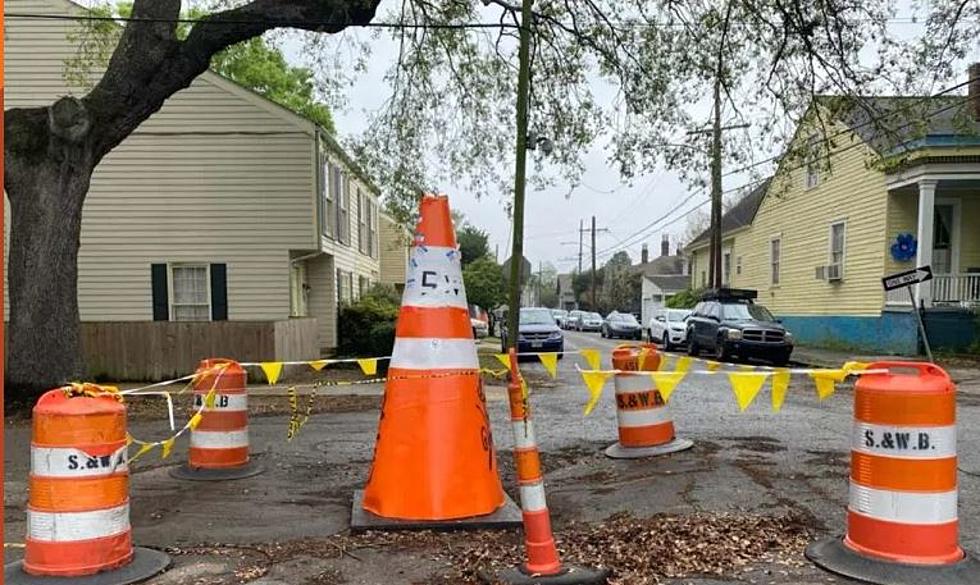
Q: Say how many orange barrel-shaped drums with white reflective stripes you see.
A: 4